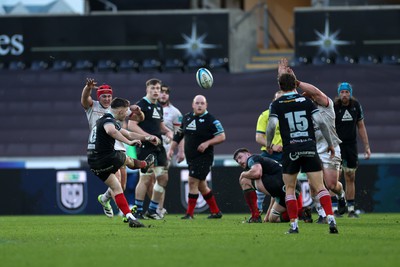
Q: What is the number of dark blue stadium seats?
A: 15